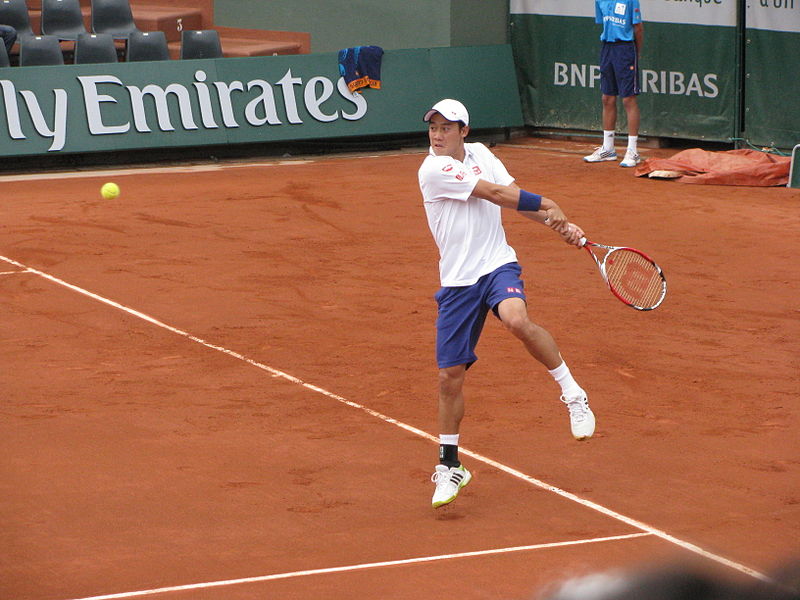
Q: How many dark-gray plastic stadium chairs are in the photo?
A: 8